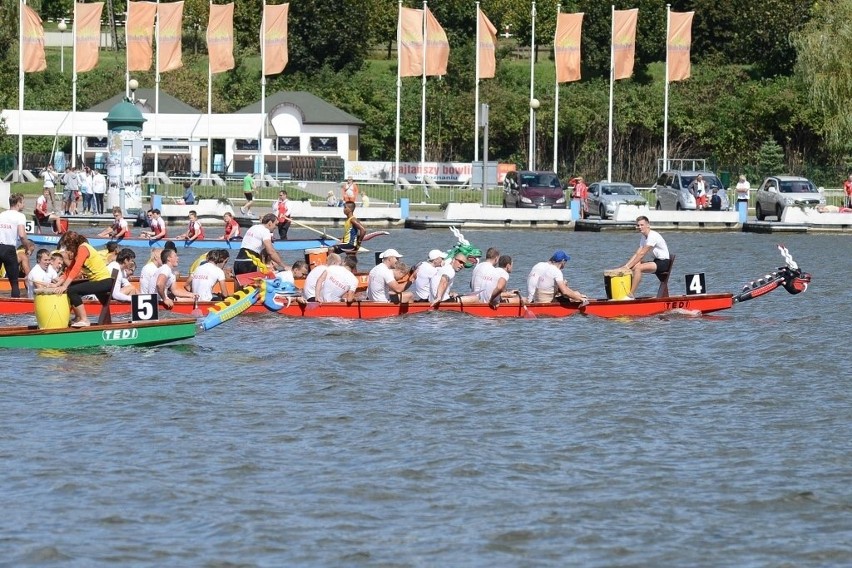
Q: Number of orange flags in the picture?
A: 12